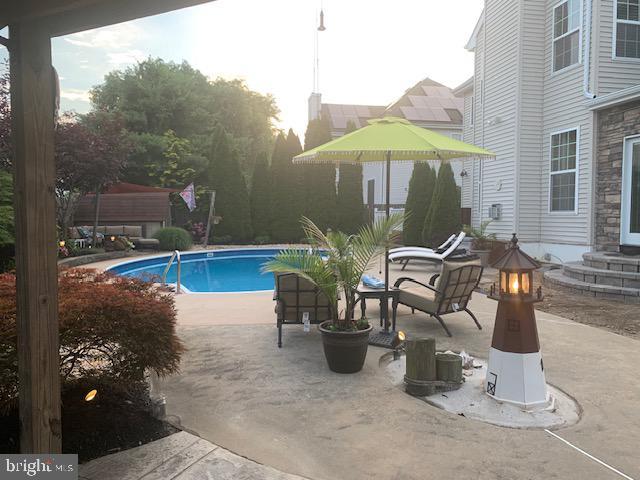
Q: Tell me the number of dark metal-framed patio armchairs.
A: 2